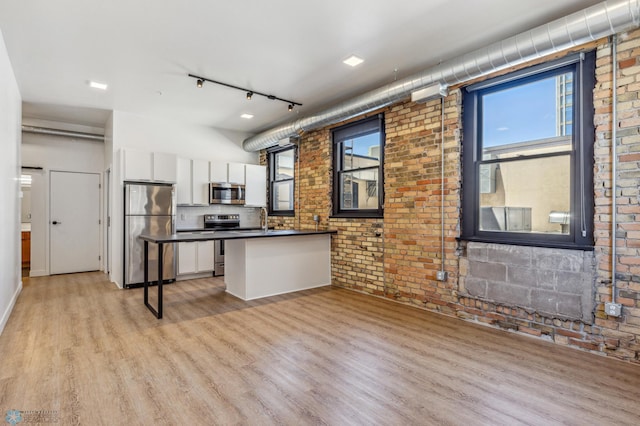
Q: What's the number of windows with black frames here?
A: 3